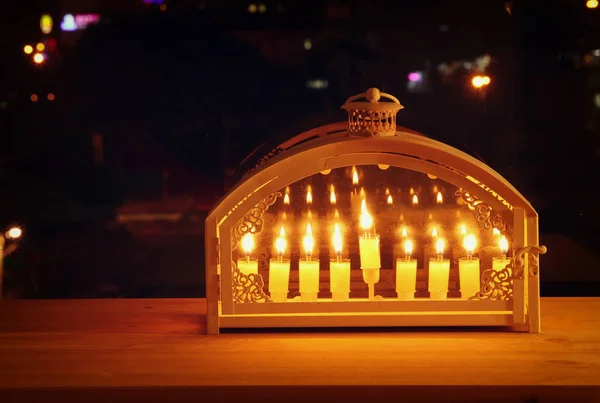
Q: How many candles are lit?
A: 9